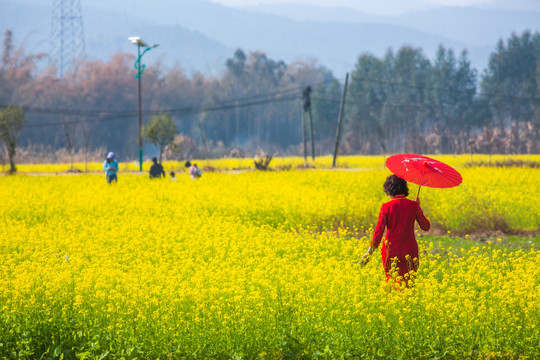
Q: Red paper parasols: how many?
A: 1